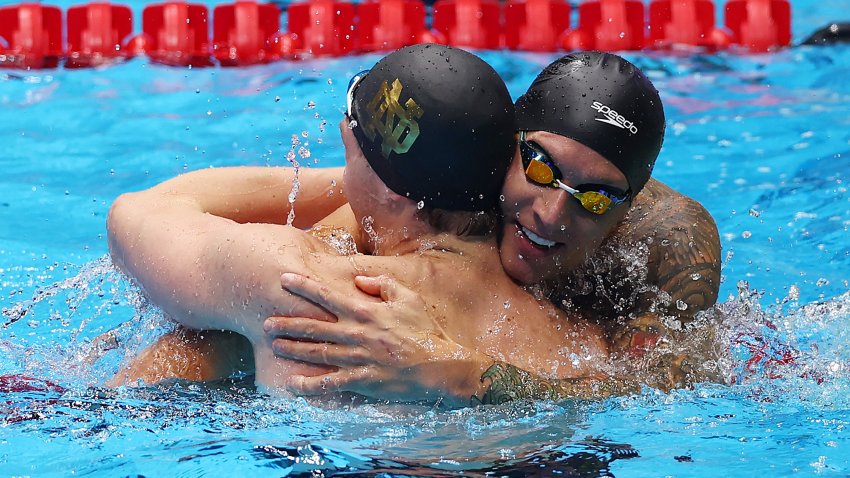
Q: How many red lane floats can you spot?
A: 11